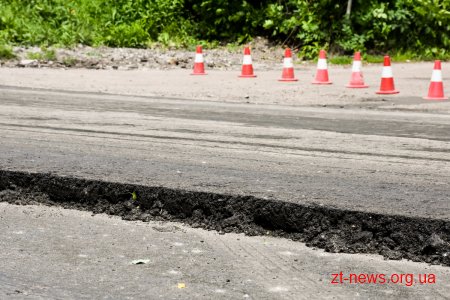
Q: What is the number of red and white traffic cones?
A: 7